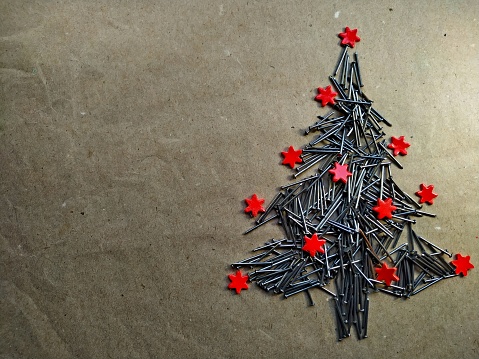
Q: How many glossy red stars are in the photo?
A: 12